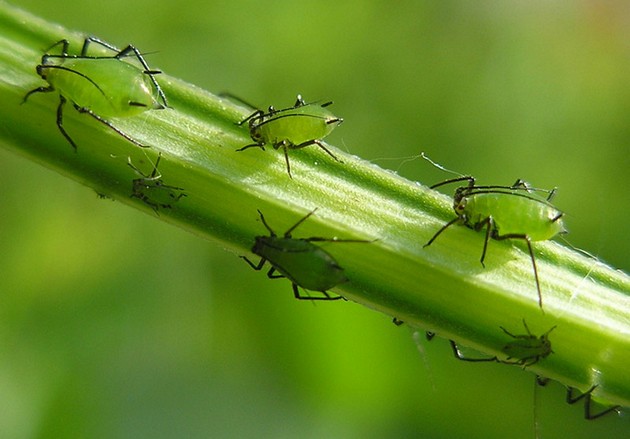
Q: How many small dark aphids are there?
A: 2